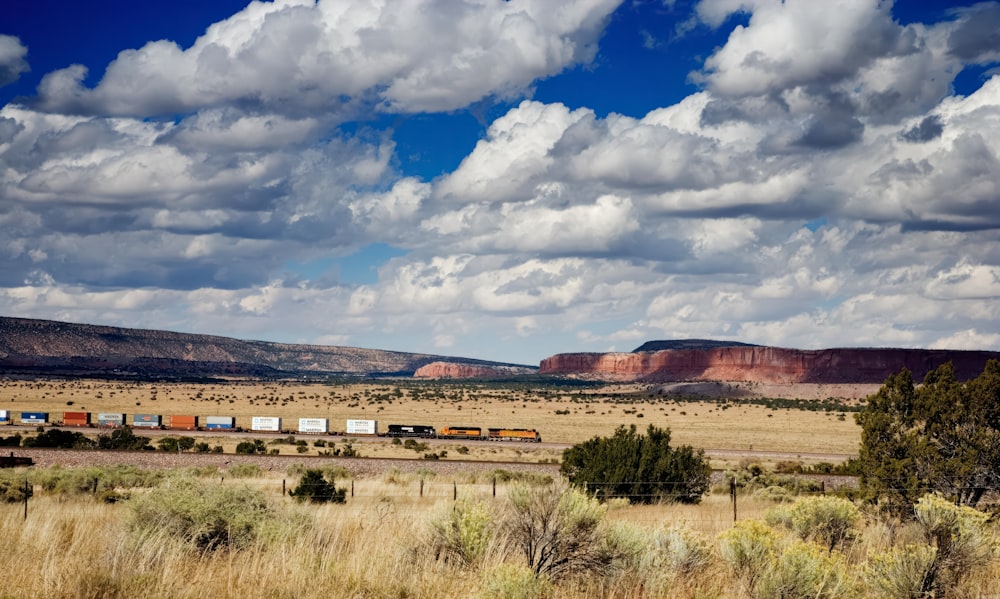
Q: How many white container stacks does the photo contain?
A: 3